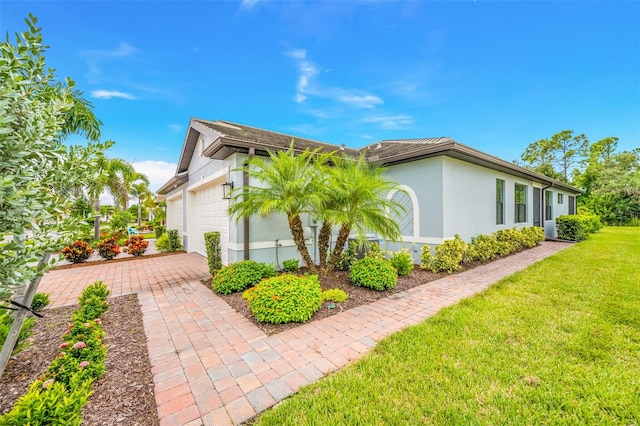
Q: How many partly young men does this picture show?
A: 0